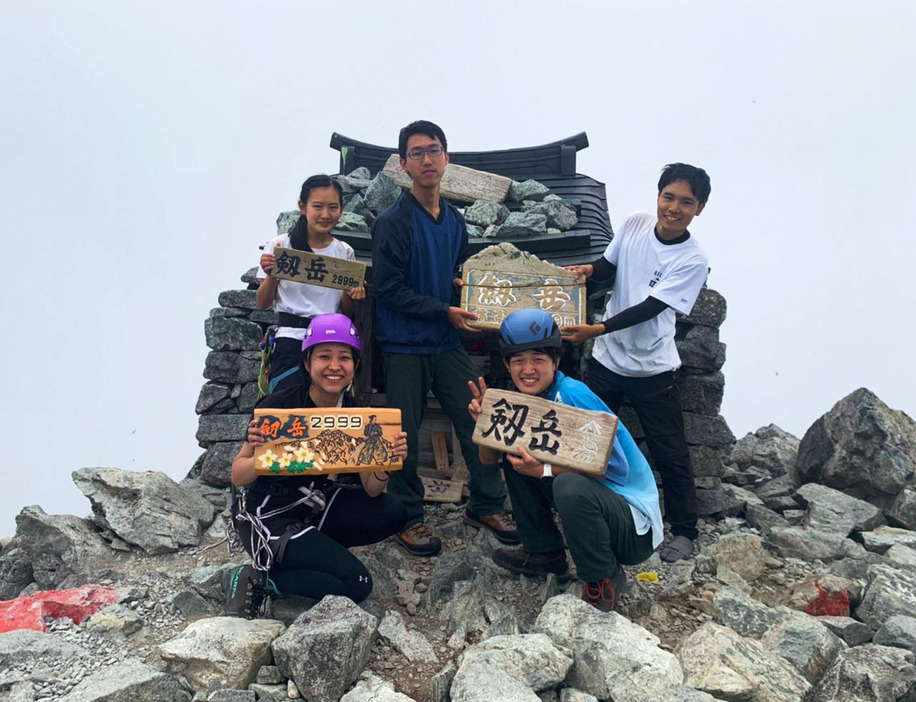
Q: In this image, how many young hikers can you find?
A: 5